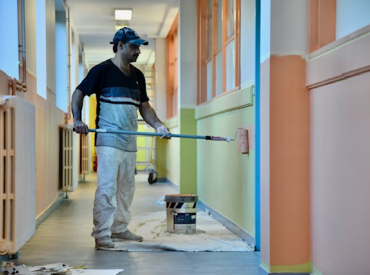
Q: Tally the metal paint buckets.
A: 1